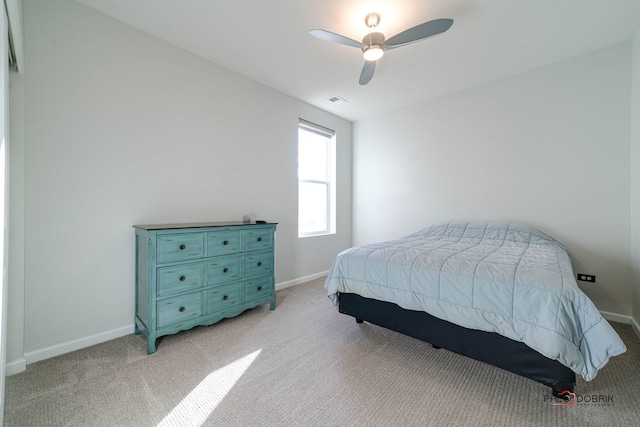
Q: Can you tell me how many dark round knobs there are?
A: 9